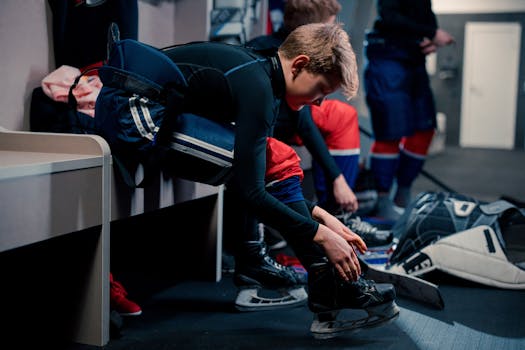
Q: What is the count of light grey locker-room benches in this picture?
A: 2